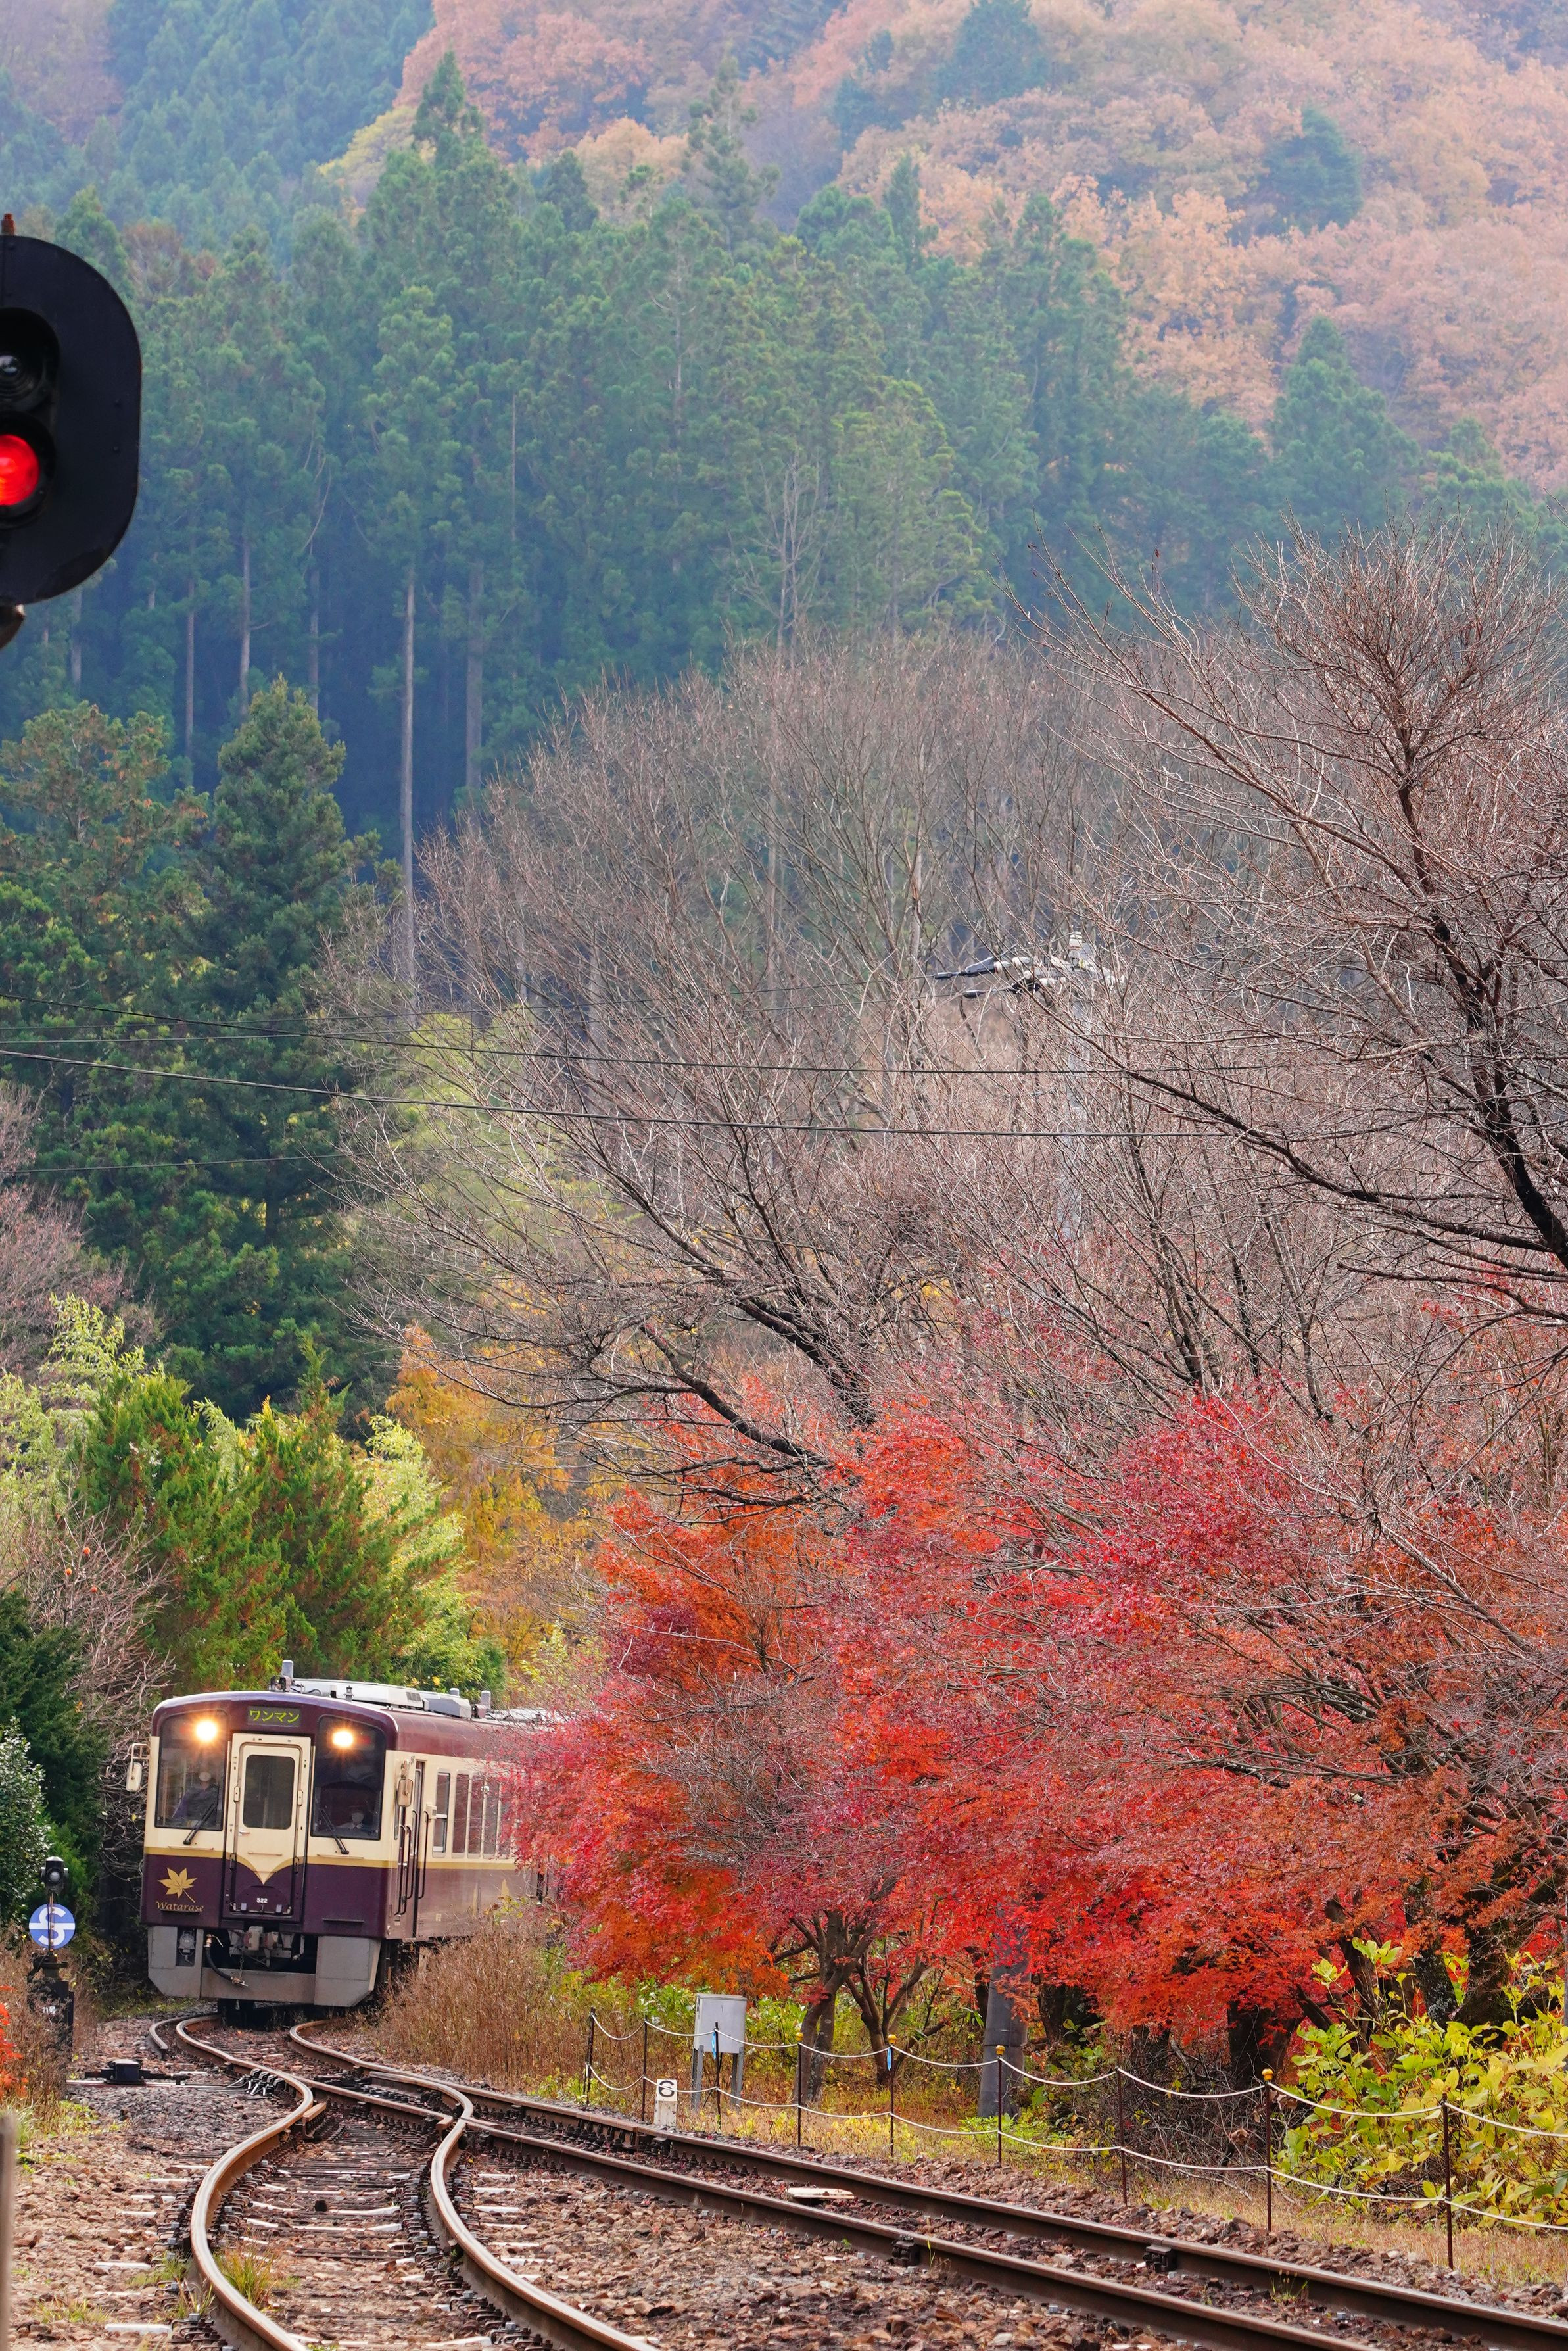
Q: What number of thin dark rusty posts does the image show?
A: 9